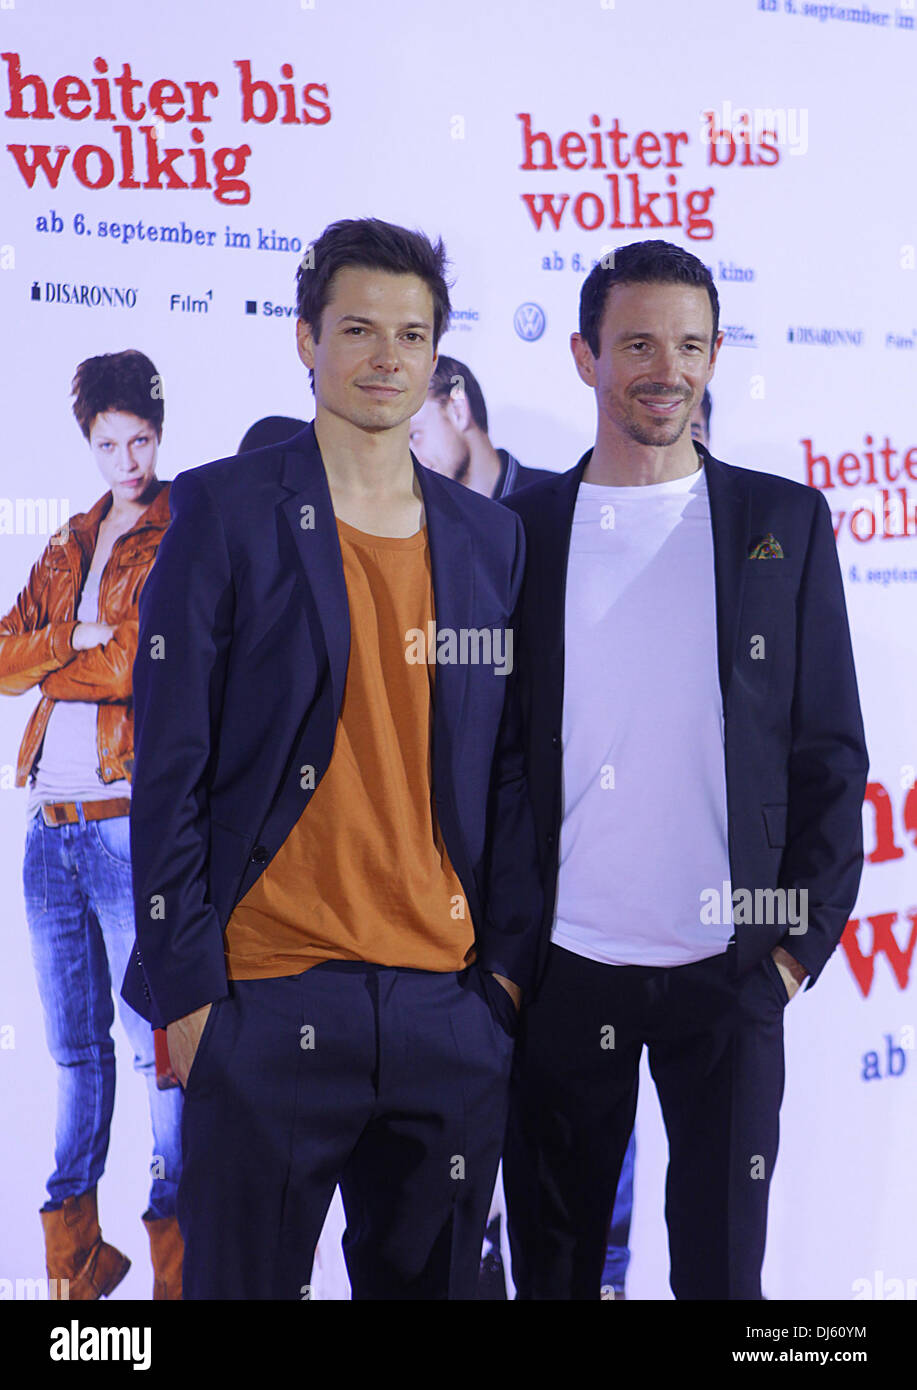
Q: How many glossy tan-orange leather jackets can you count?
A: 1